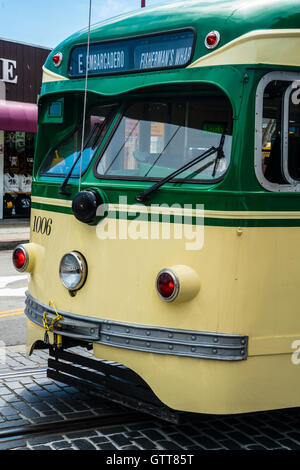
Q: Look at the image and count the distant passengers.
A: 0